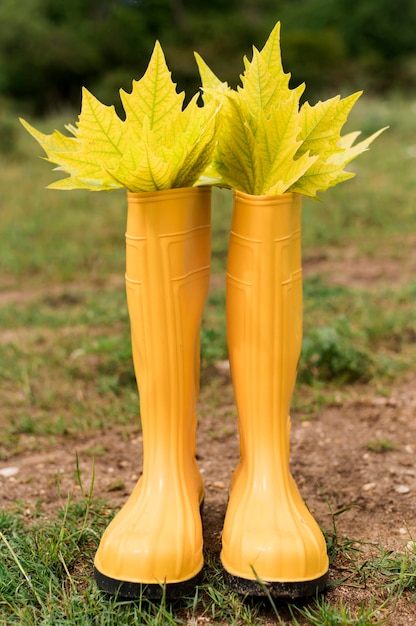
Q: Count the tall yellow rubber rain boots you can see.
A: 2